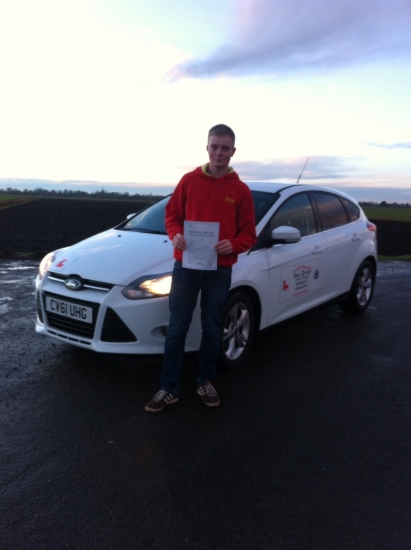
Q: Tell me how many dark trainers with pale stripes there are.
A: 2